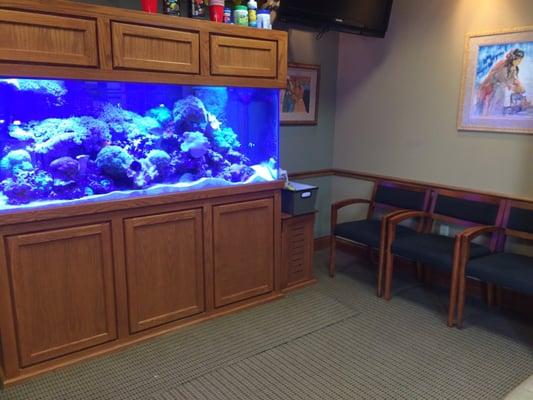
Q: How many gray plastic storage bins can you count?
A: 1